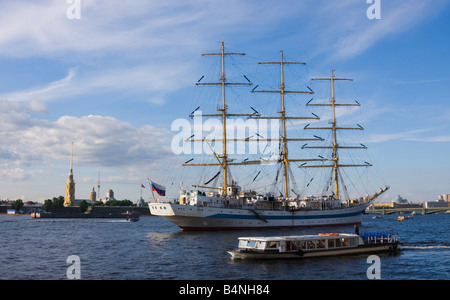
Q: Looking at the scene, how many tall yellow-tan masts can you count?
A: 3